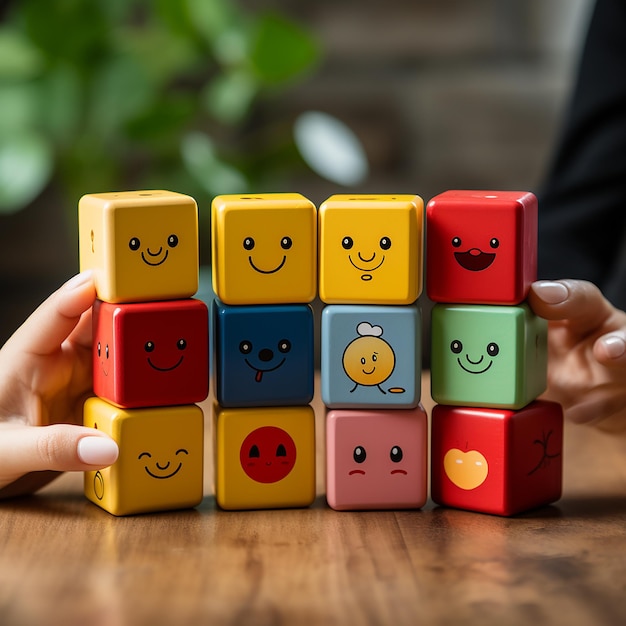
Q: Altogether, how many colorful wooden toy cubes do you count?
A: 12